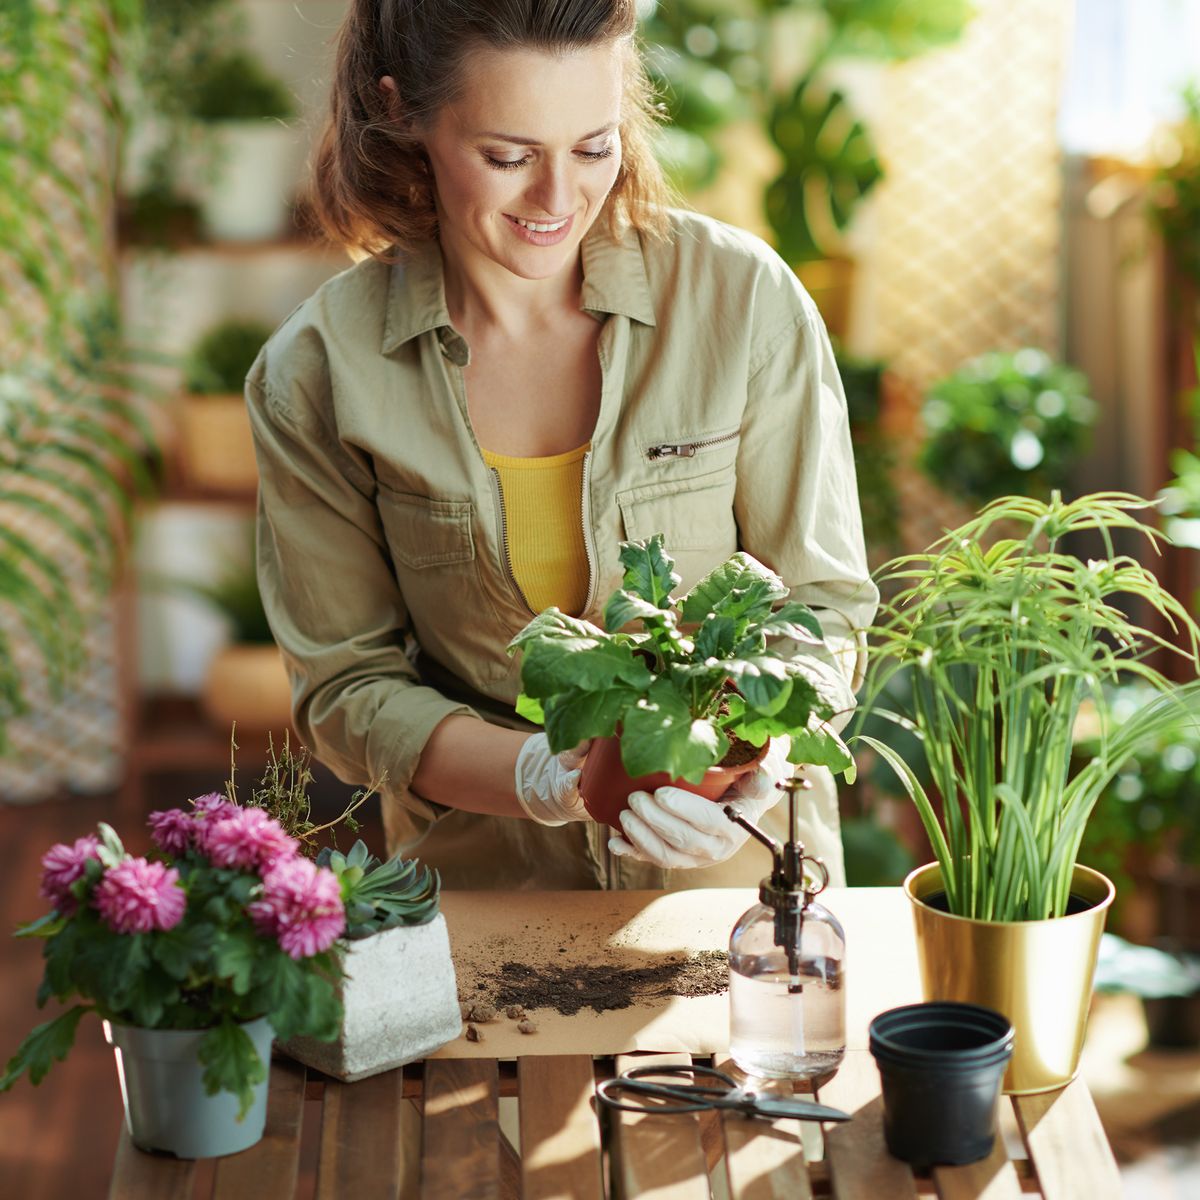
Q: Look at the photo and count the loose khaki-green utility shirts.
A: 1